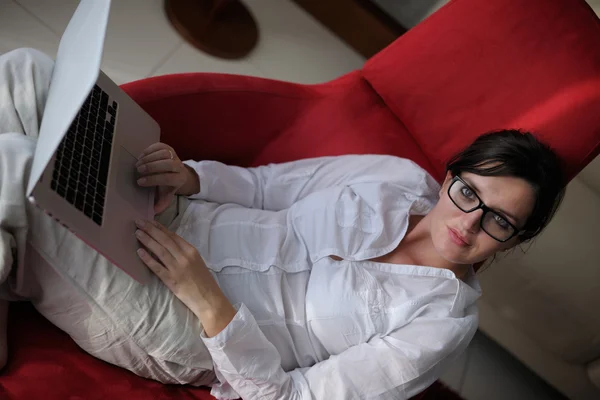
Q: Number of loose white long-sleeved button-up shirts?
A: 1